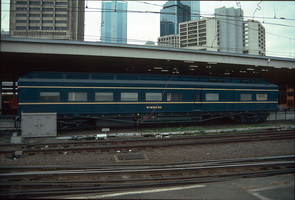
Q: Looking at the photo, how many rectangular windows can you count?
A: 9